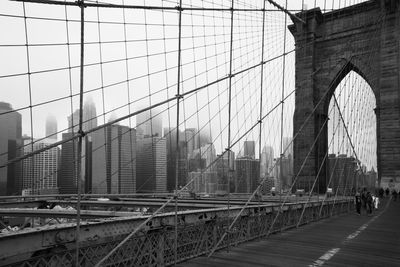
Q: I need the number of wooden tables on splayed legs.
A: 0